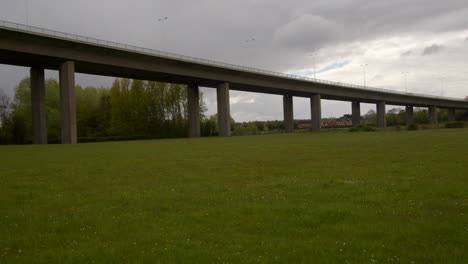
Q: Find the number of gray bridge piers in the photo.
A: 11